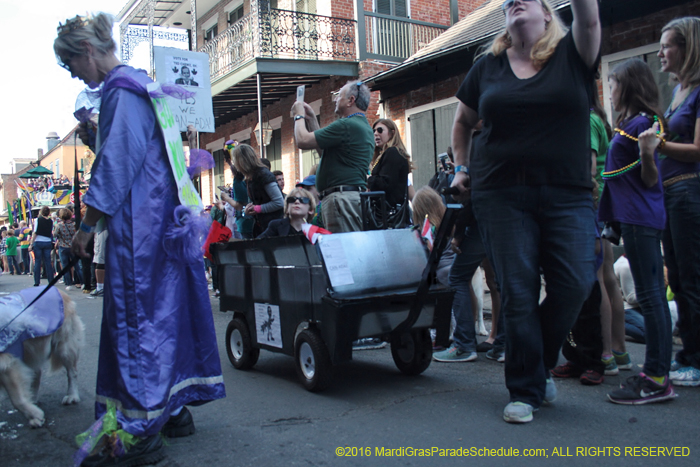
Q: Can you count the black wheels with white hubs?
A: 2